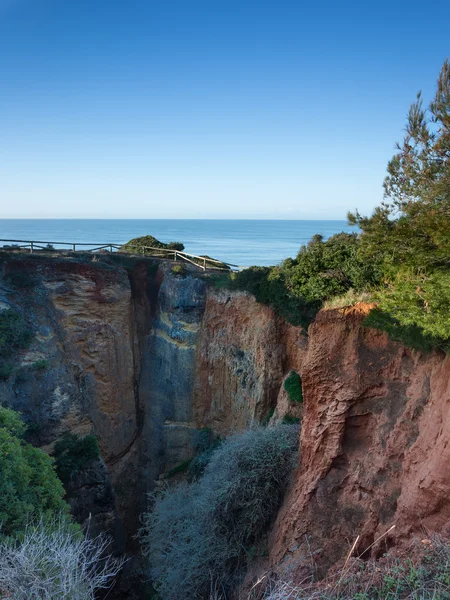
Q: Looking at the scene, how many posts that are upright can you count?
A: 6